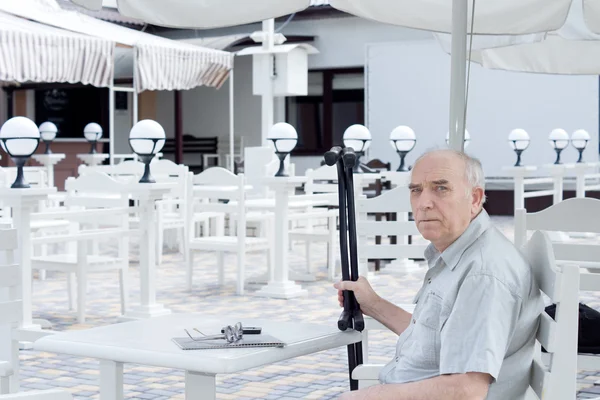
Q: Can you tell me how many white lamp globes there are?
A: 11